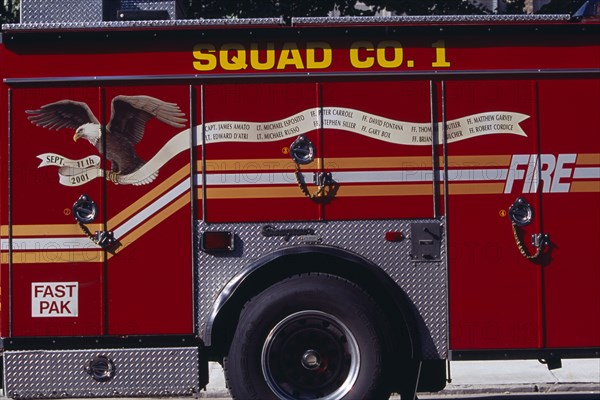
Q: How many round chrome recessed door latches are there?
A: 4